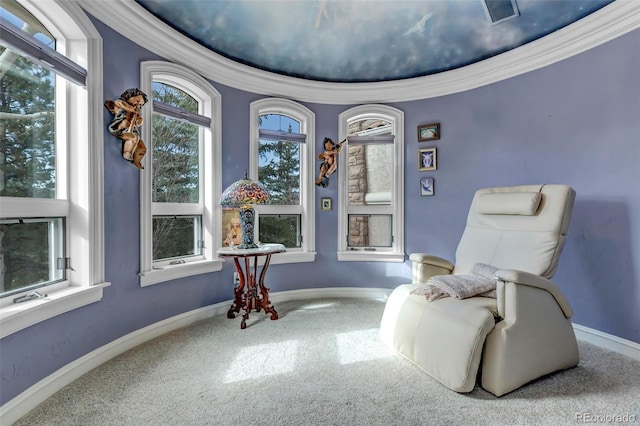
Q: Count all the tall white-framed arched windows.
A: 4